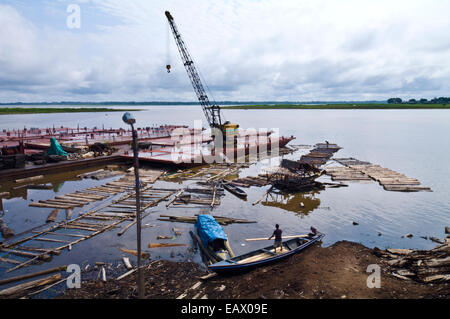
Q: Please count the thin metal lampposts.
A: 1